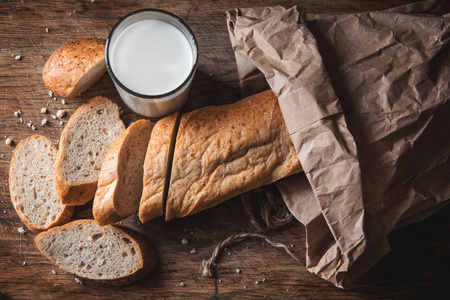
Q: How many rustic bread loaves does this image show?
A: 1